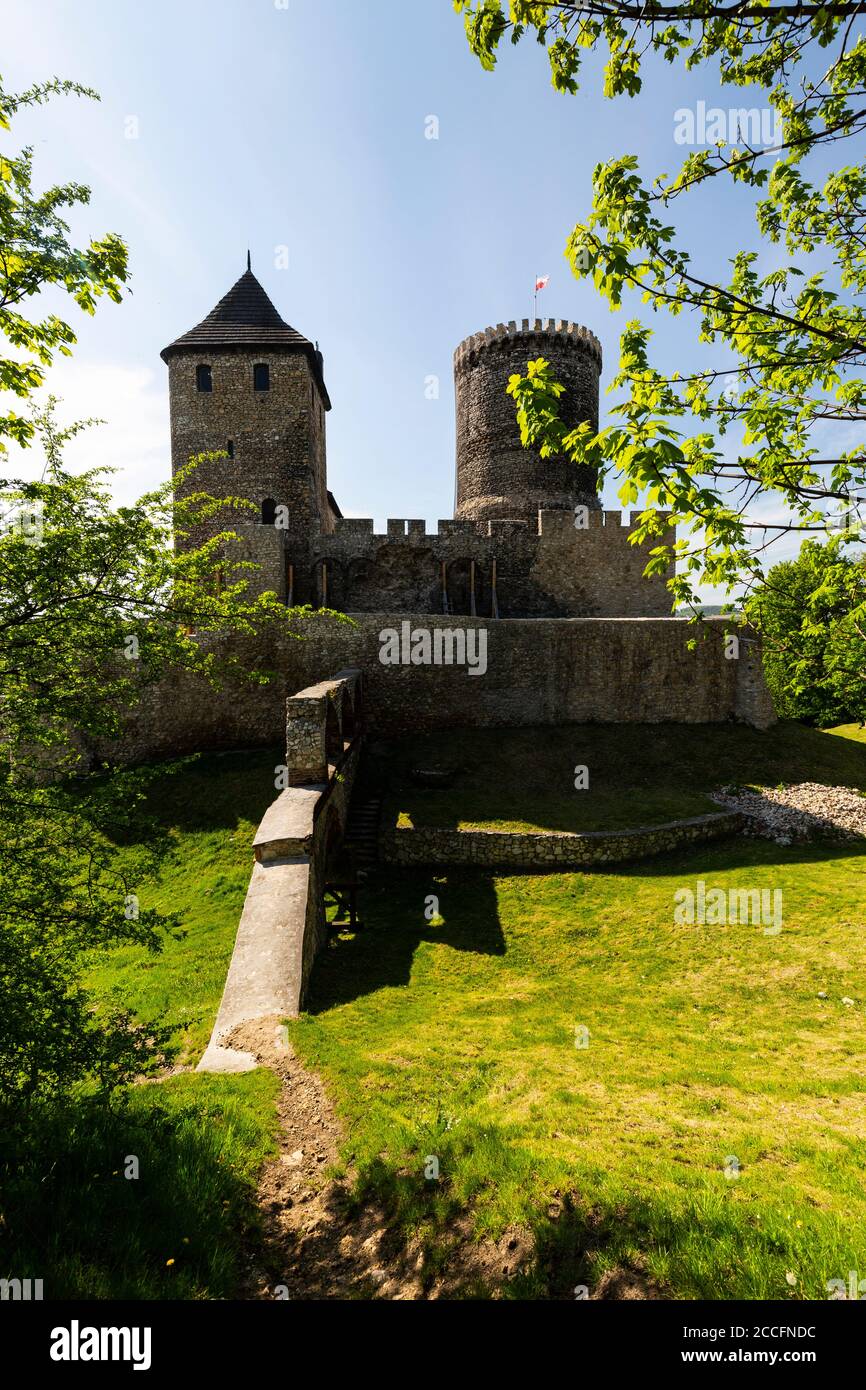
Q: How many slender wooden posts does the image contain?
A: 5